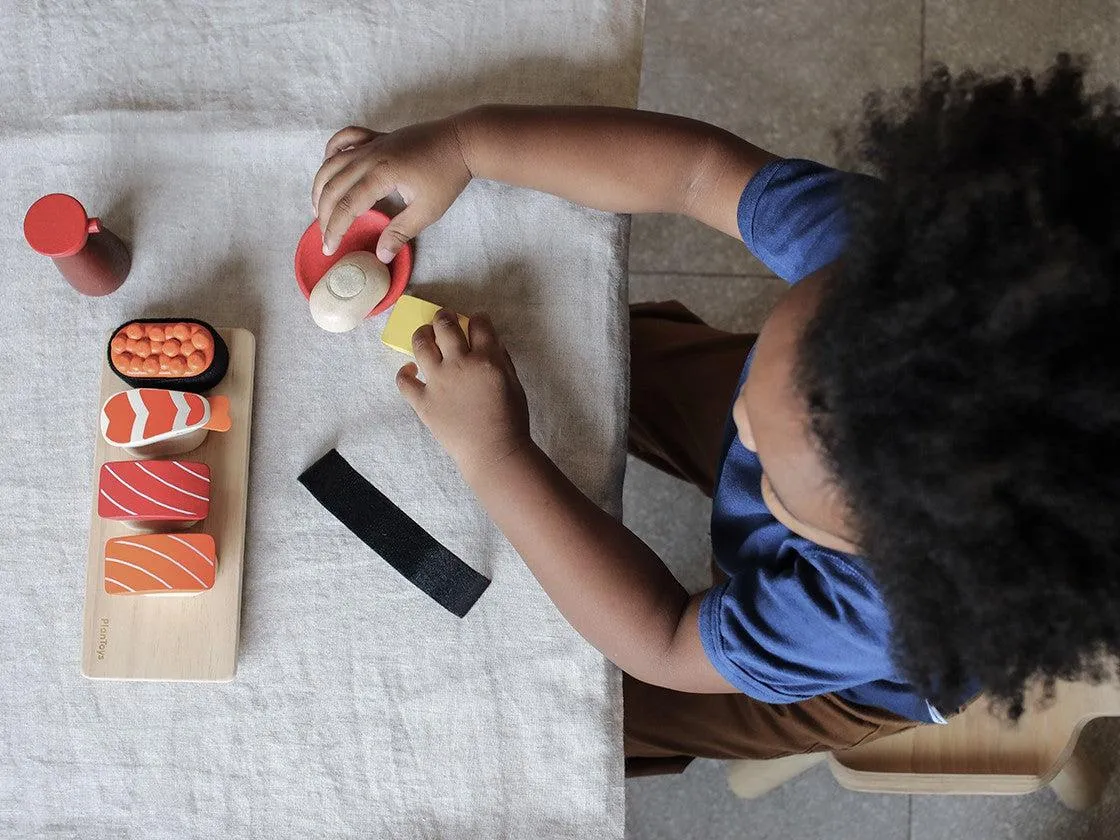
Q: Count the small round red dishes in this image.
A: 1